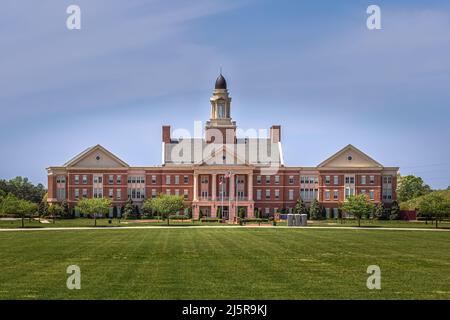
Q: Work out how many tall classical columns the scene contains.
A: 4